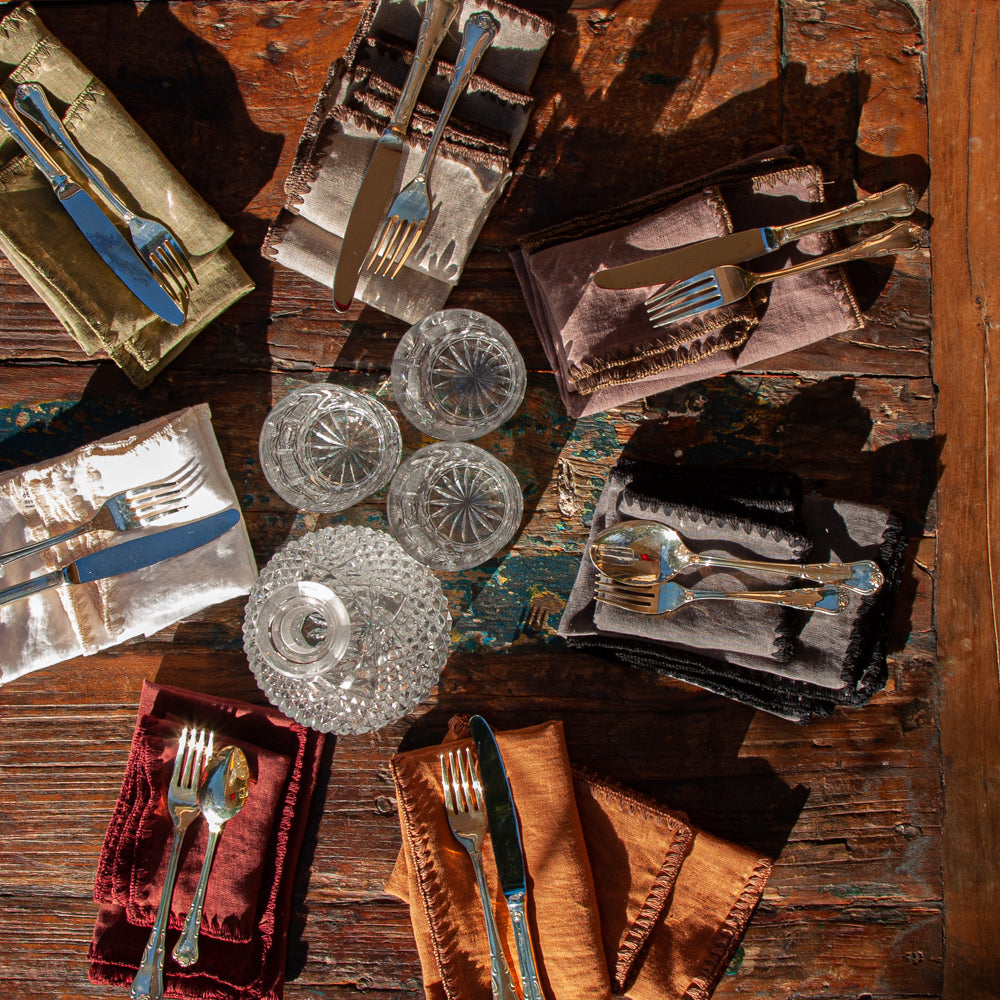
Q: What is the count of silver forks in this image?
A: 7